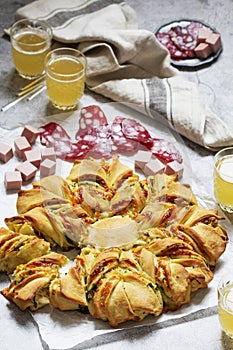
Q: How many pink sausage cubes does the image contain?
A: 14